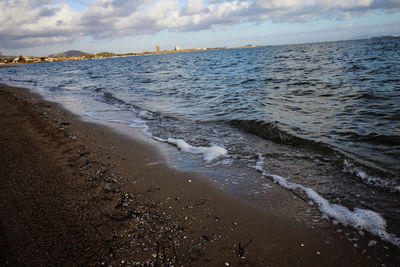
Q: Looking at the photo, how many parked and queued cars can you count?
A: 0